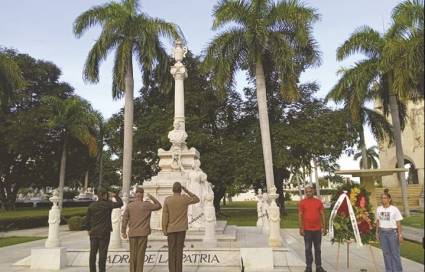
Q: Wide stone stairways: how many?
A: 1